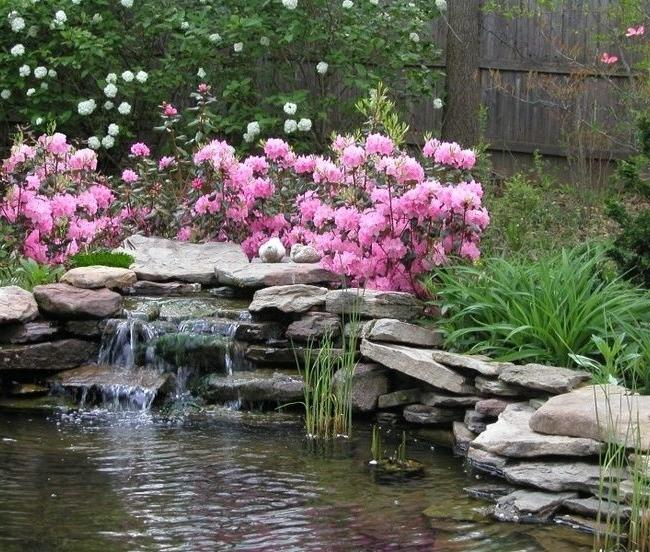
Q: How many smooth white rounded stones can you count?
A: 2